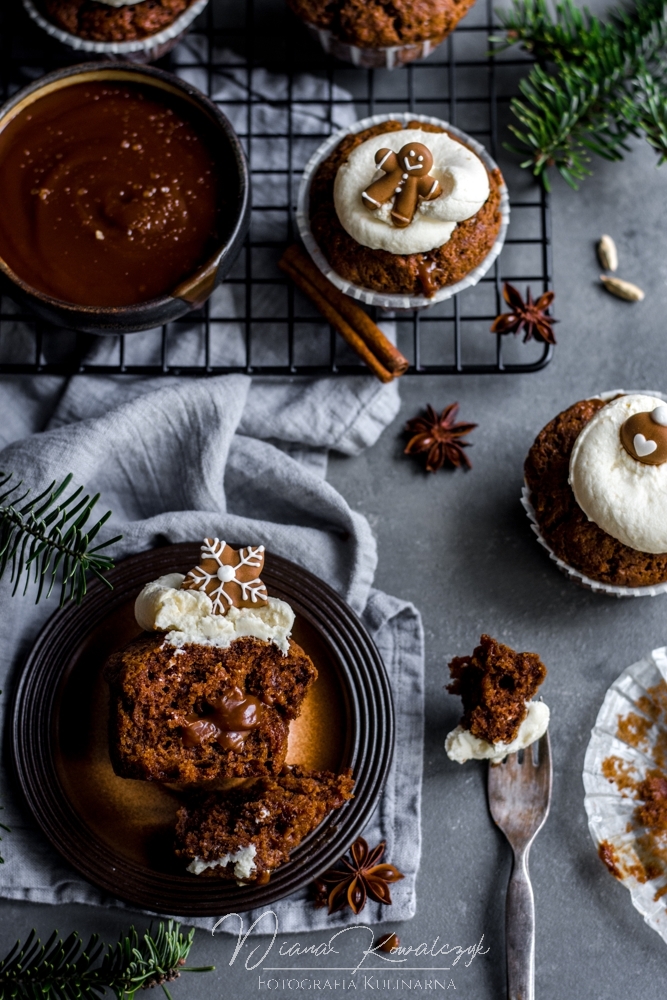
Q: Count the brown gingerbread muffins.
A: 5